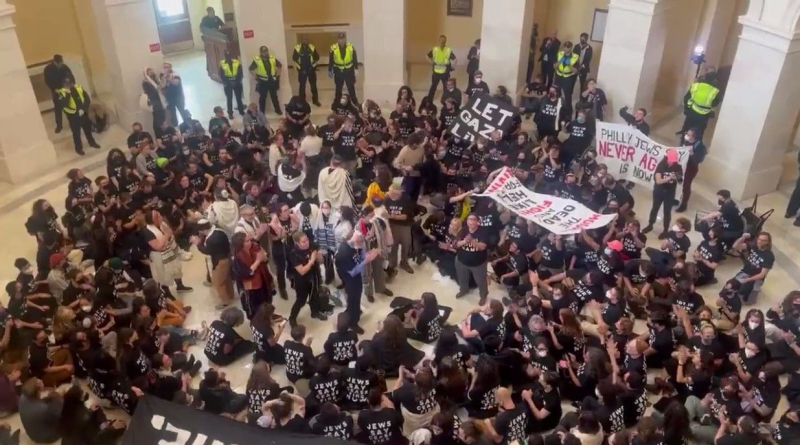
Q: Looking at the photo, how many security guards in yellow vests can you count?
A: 8